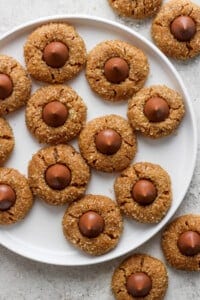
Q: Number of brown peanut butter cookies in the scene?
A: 15